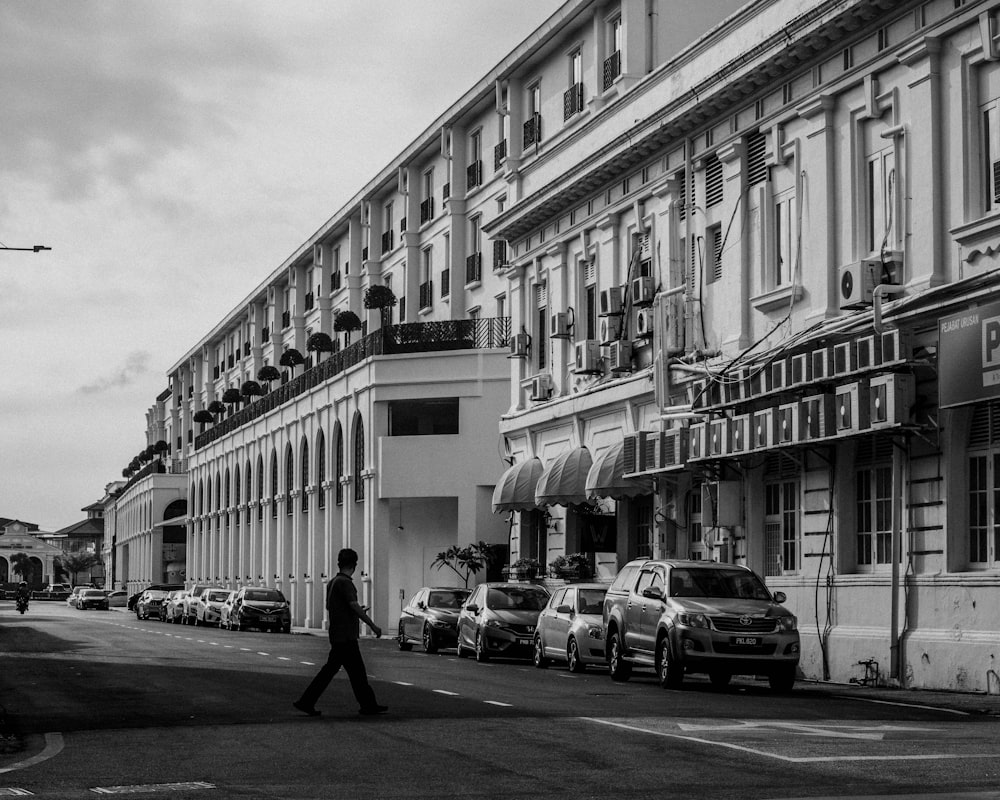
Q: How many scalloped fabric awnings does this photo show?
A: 3